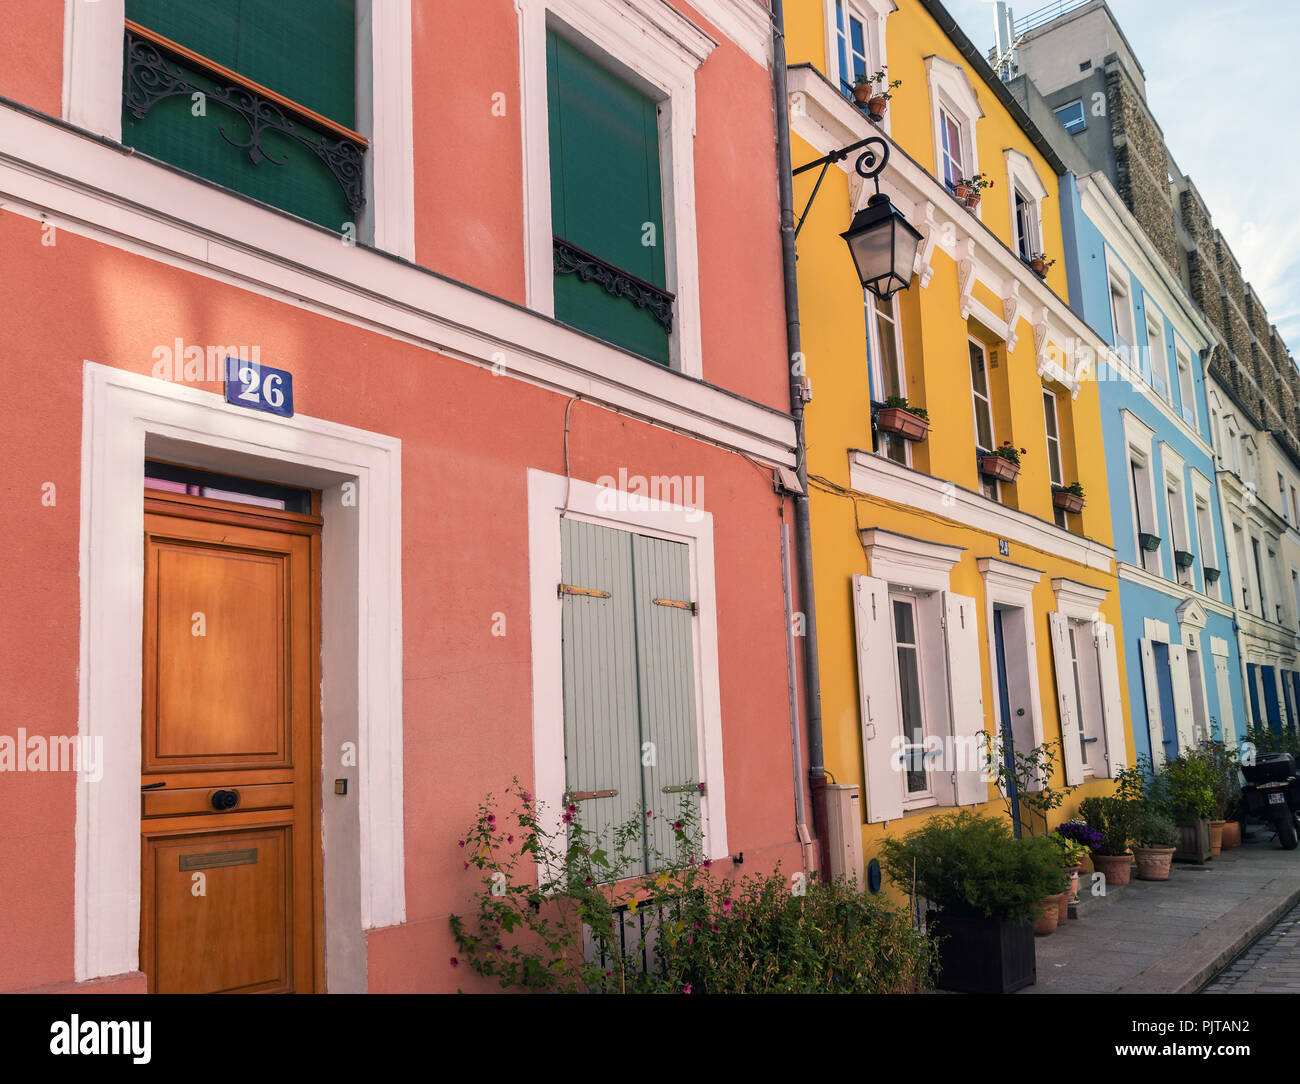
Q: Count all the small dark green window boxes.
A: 3